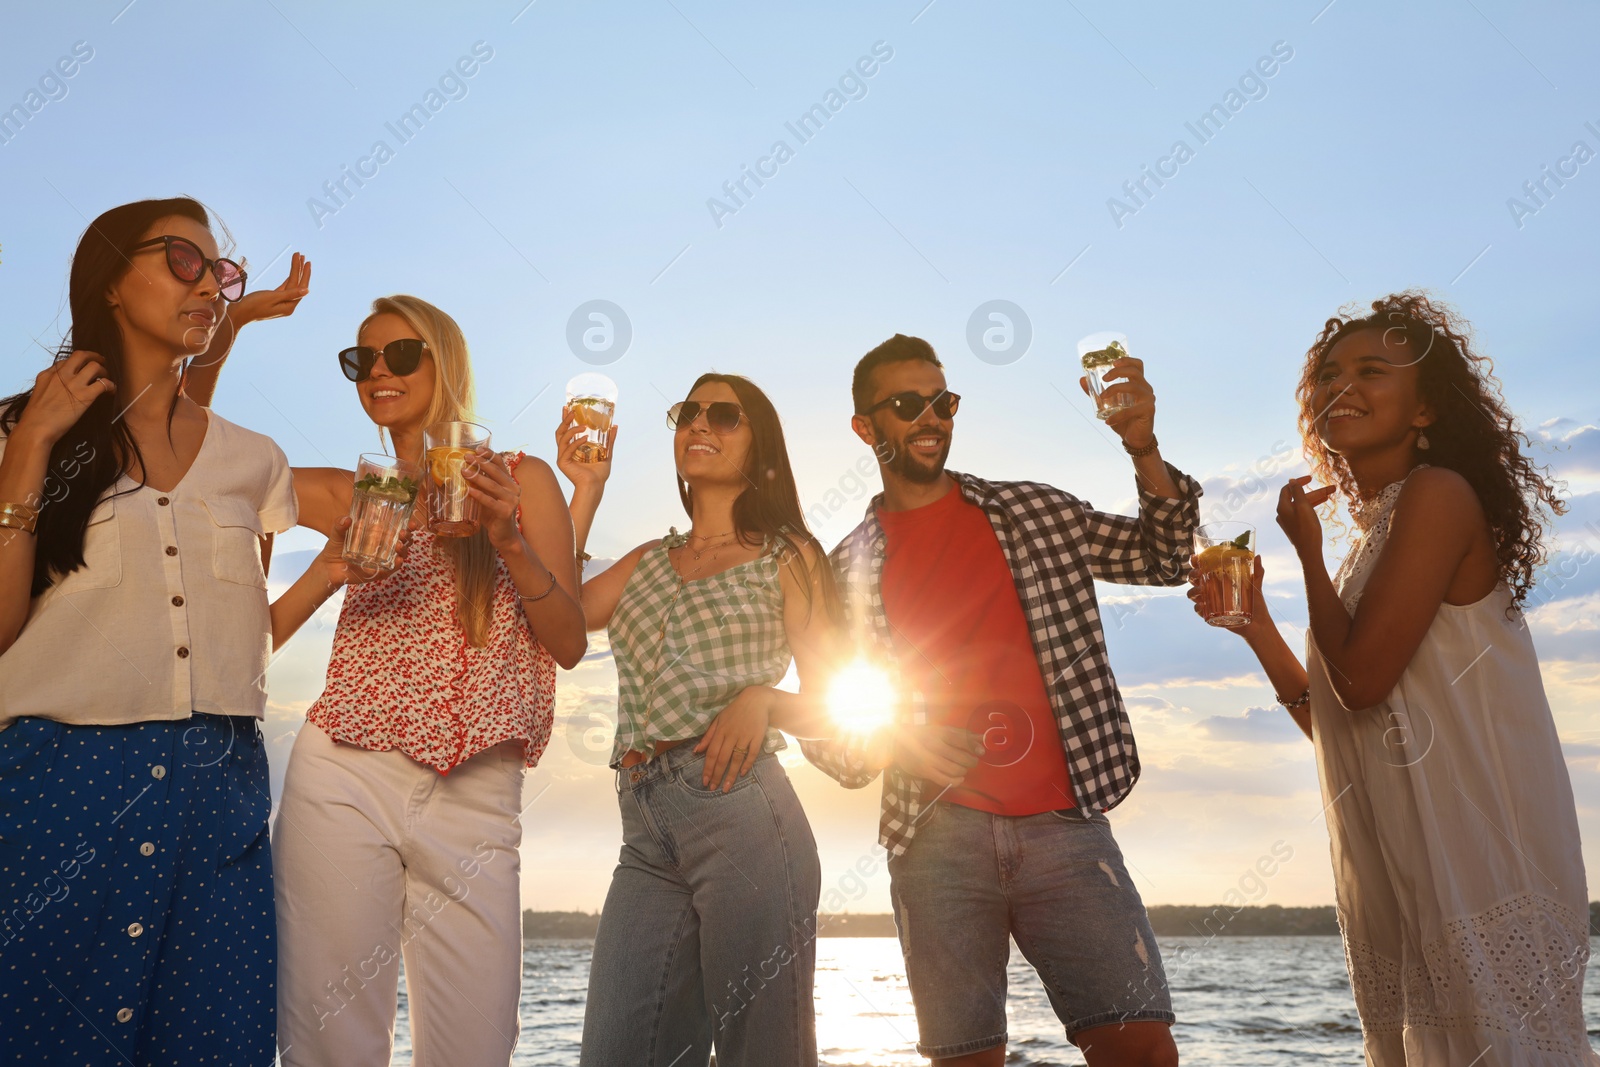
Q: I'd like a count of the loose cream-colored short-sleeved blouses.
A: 1